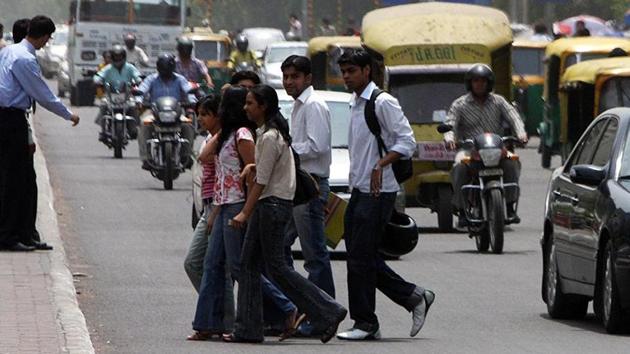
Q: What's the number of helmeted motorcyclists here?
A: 6